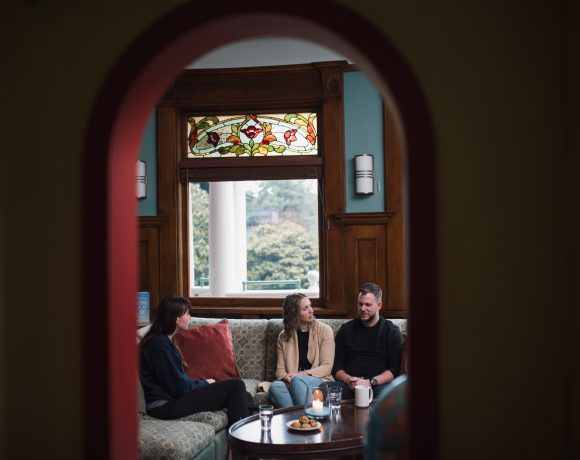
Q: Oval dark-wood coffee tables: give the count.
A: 1